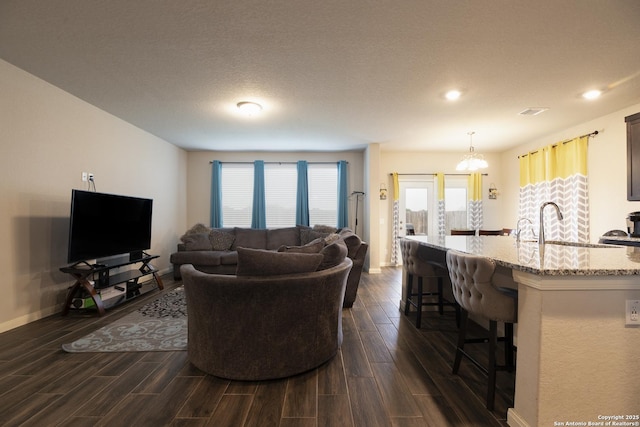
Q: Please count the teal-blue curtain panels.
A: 4